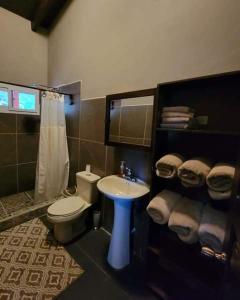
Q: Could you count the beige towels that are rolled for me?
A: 6